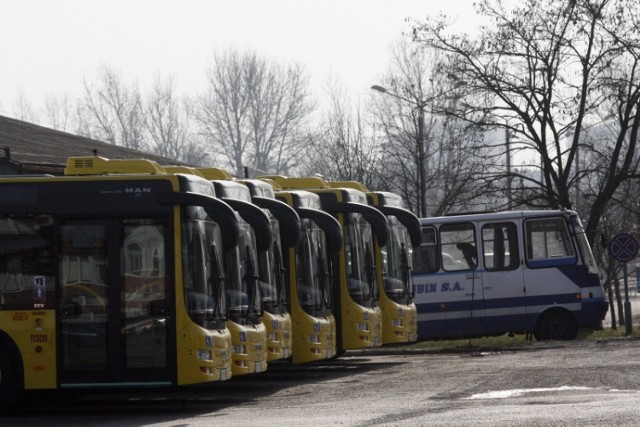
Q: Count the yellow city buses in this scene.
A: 6